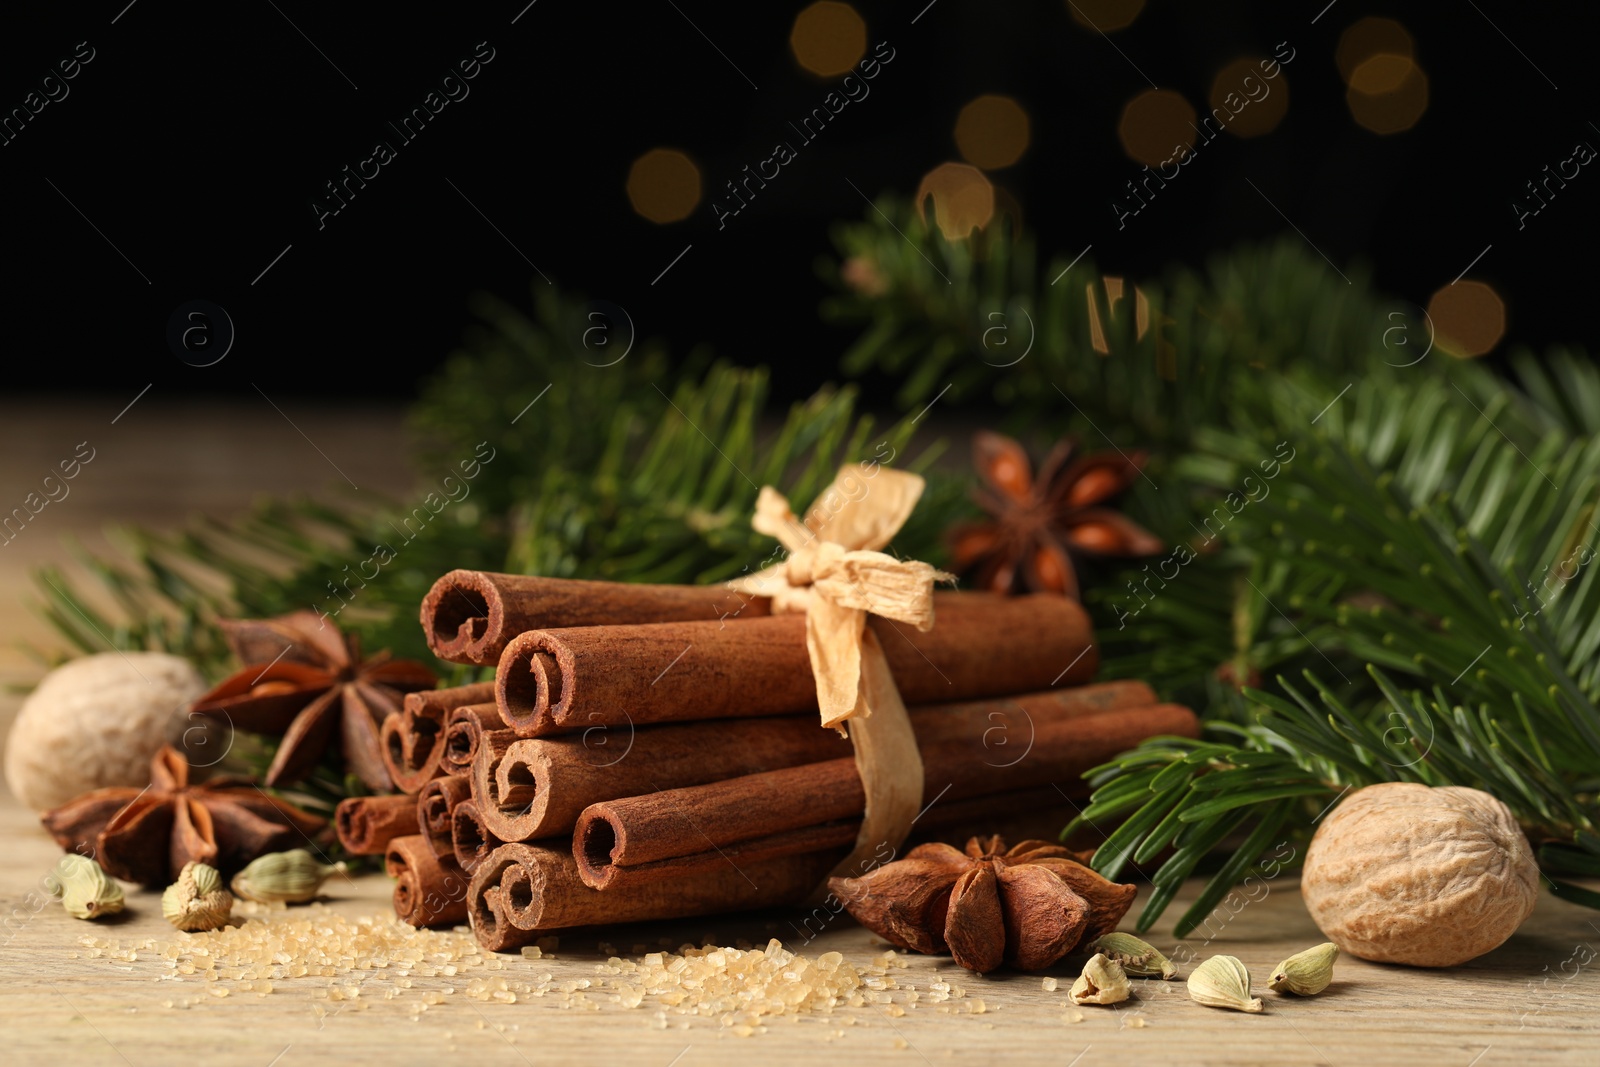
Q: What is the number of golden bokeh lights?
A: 11